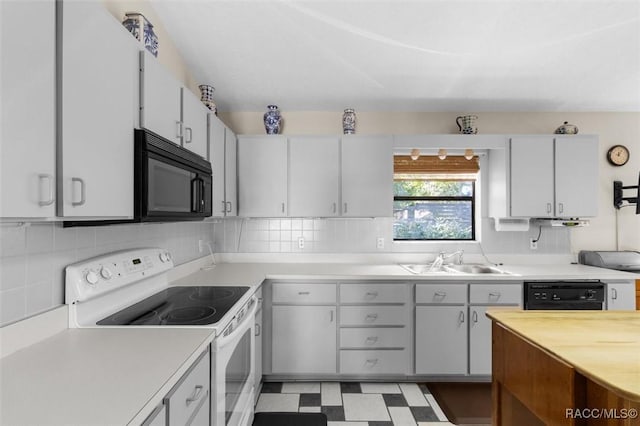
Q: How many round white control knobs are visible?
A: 4